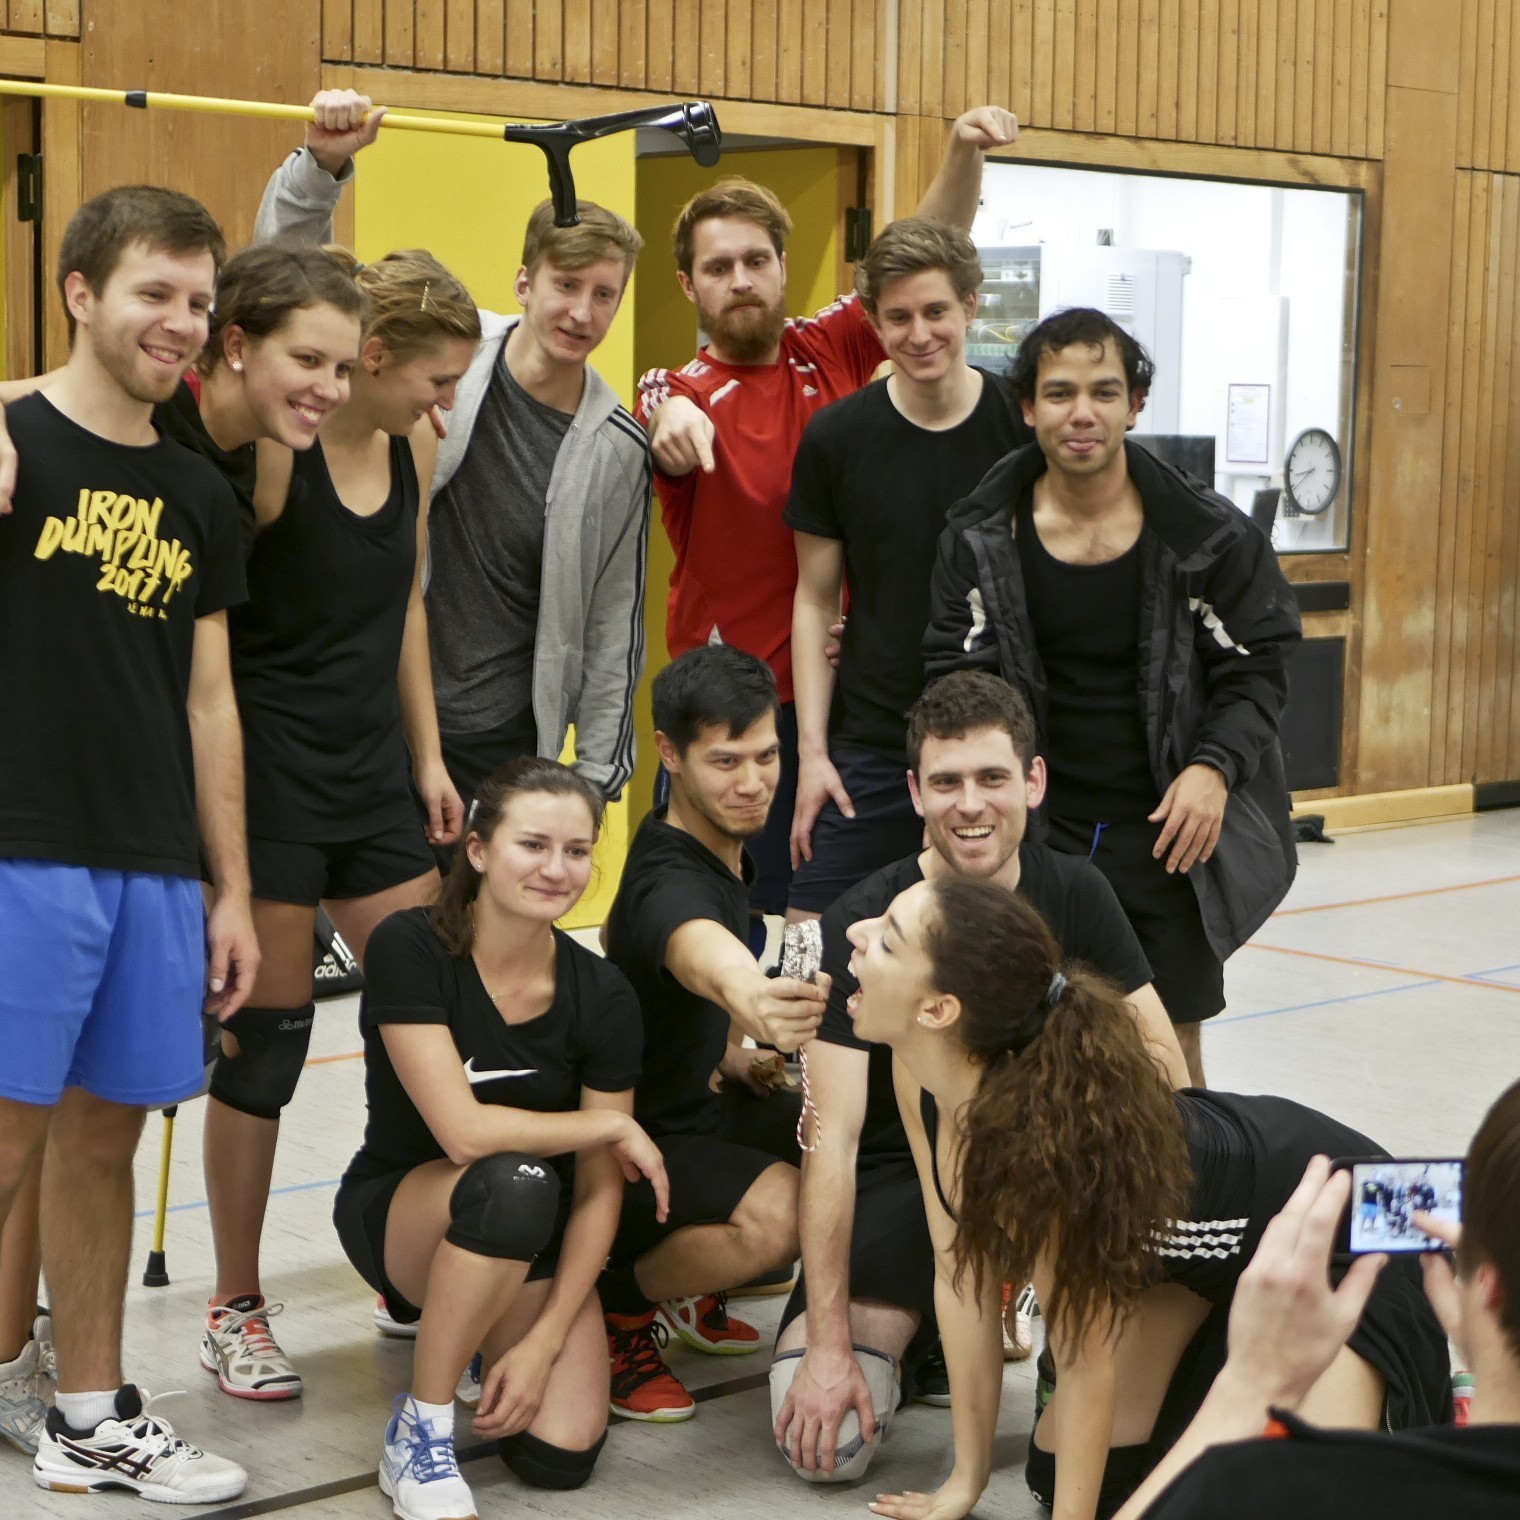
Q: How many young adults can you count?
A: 12